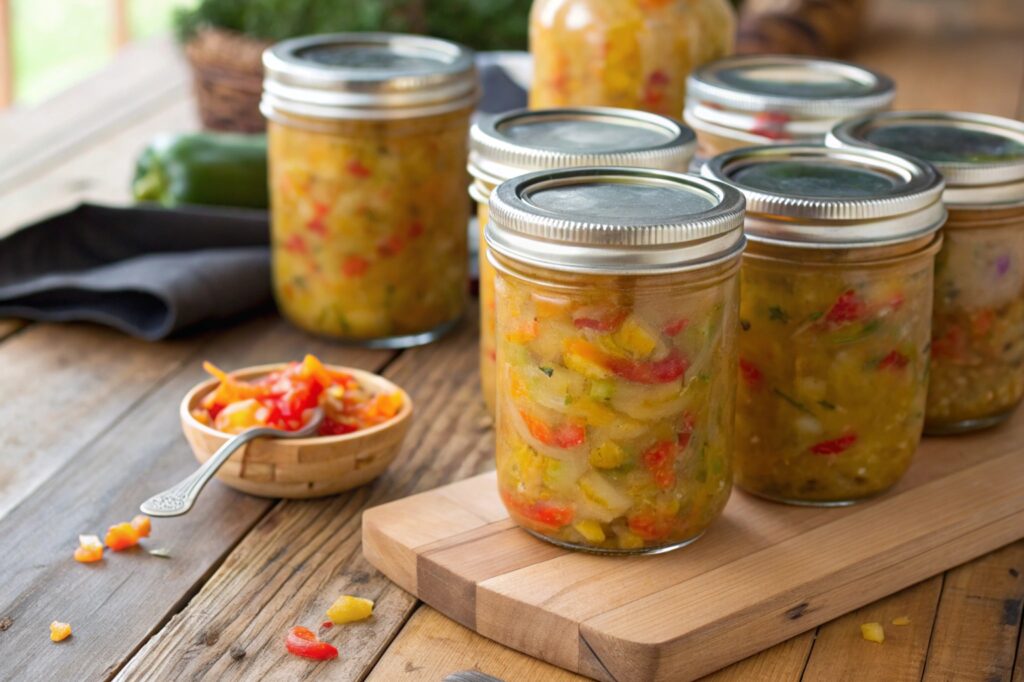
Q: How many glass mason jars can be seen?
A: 7